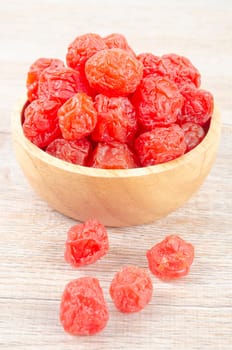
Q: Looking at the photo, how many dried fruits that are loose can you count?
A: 4